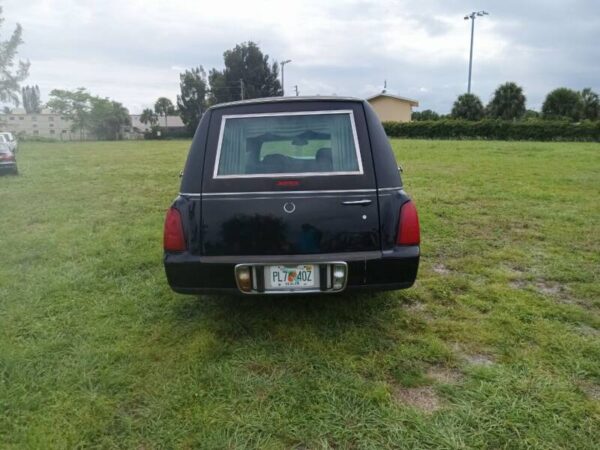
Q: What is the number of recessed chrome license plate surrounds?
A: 1